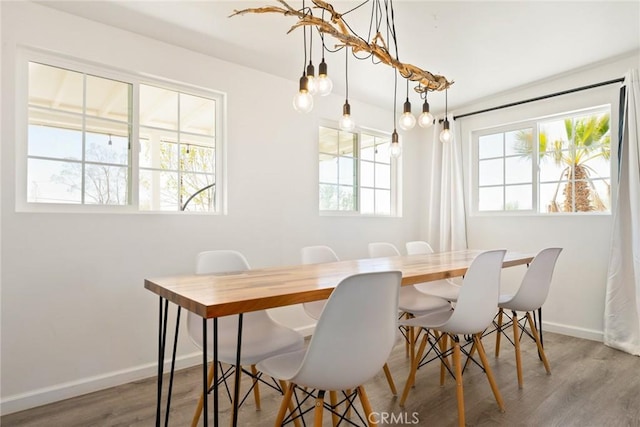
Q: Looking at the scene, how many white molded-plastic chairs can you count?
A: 7